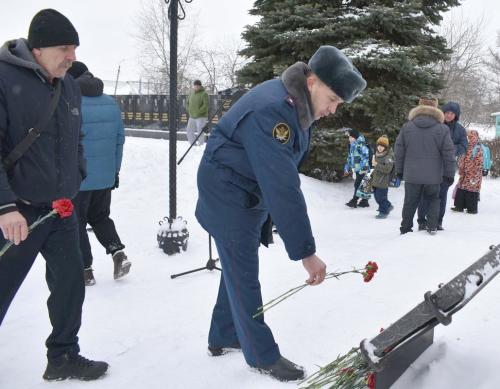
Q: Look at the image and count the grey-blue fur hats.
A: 1